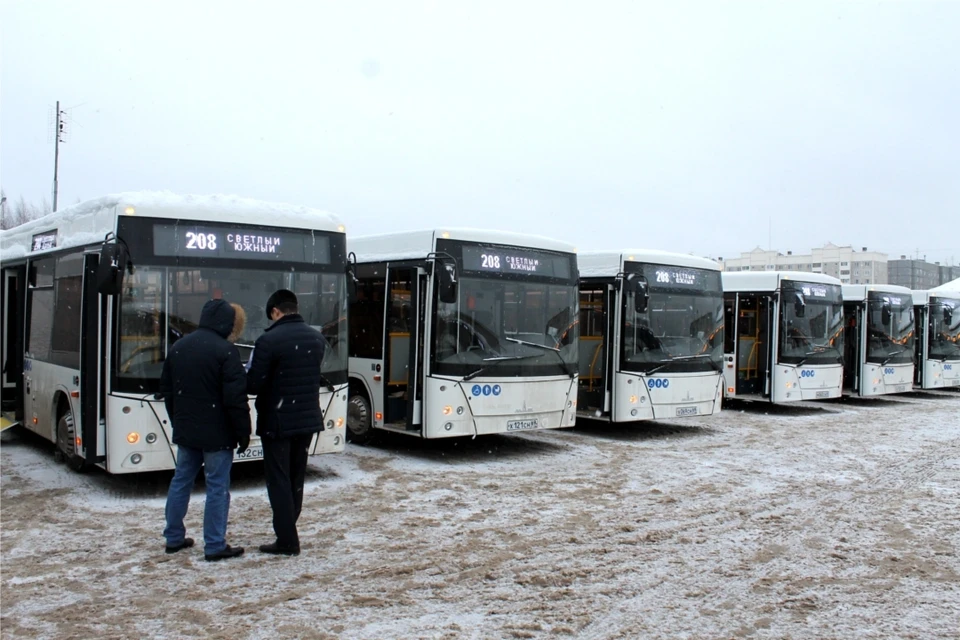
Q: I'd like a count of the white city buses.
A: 6